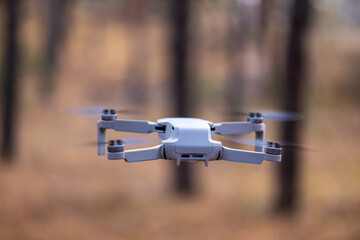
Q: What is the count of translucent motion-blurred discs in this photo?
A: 4